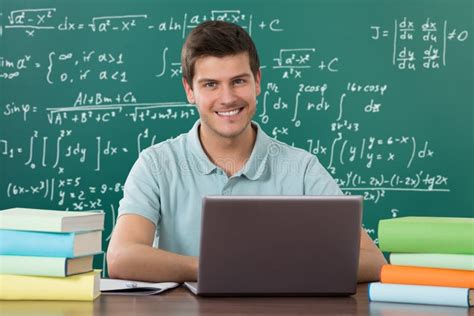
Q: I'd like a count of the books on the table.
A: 8